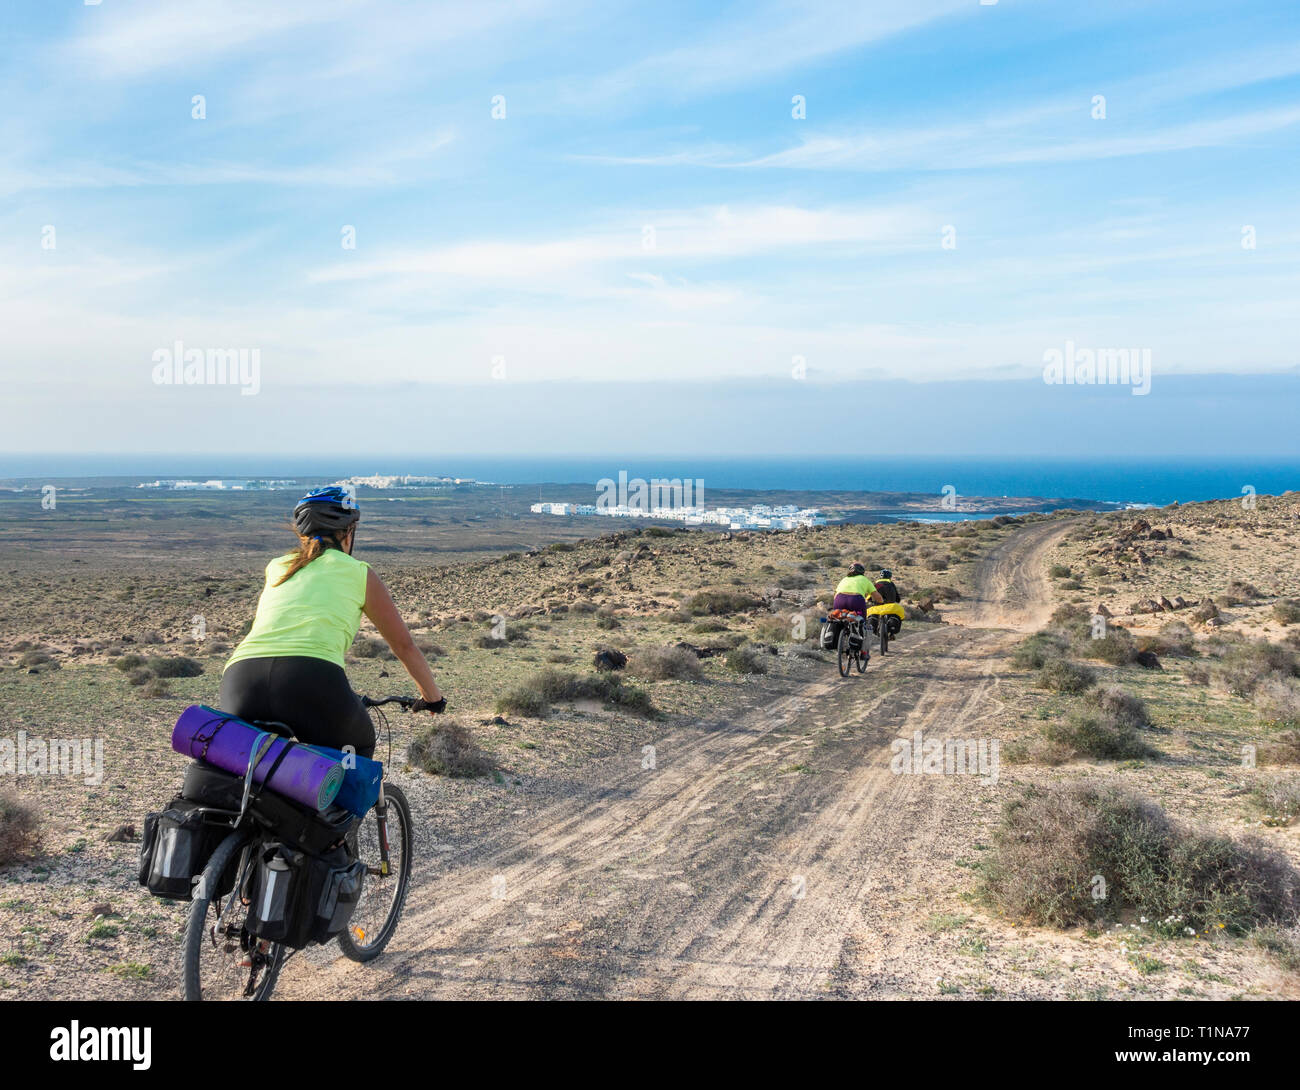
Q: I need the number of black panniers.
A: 6